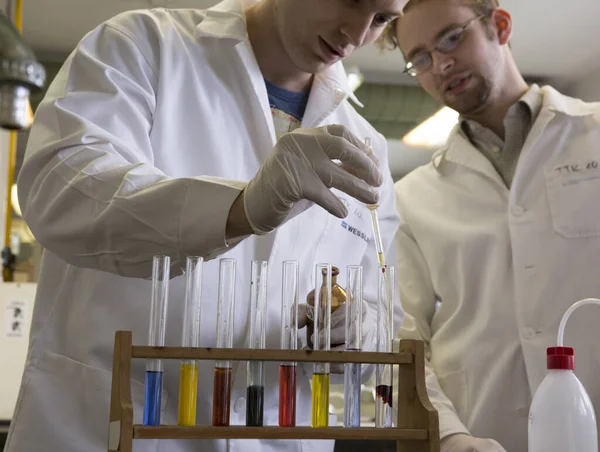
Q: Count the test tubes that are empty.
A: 0